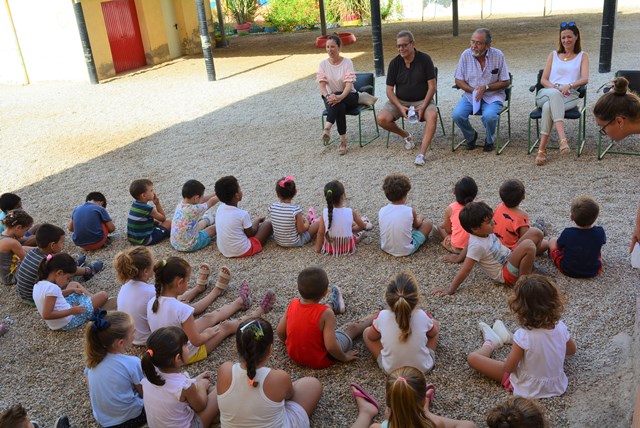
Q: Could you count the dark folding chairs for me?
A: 5